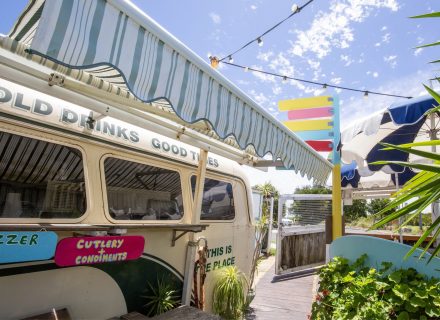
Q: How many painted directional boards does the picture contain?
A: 5